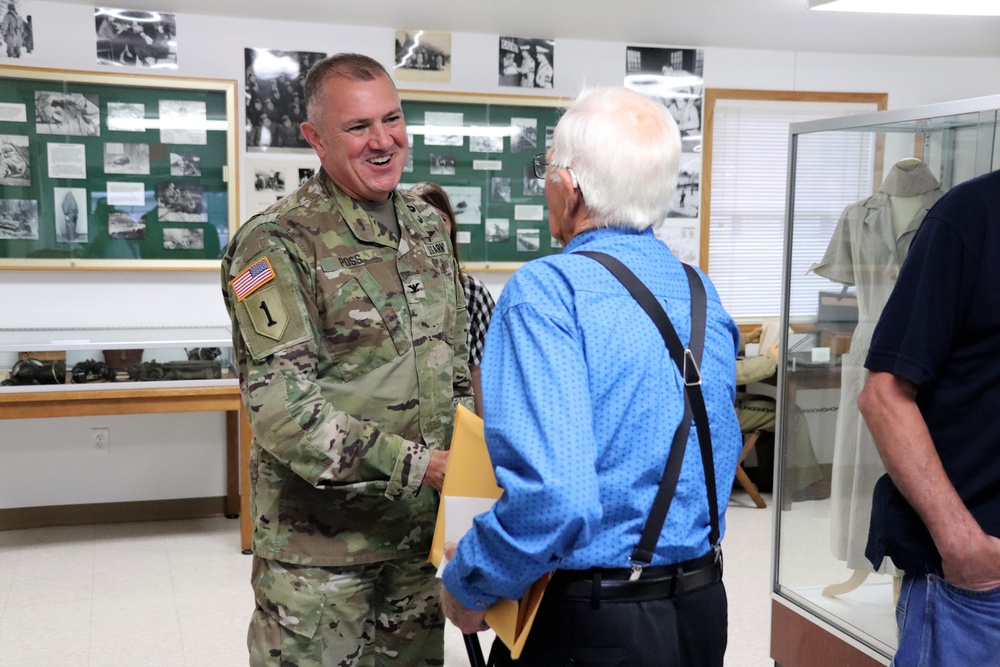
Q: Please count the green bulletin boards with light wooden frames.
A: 2